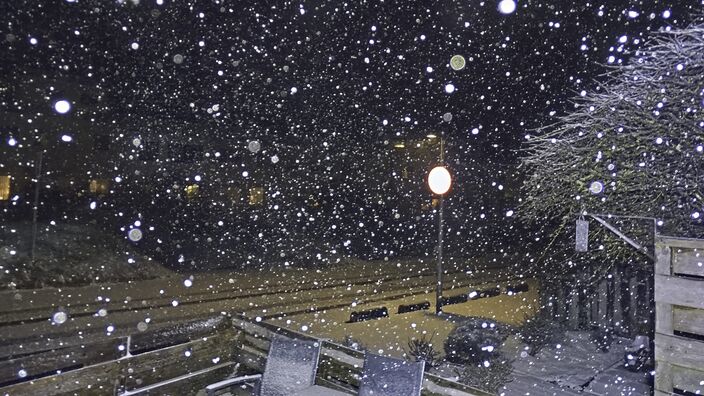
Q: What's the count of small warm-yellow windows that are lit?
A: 4